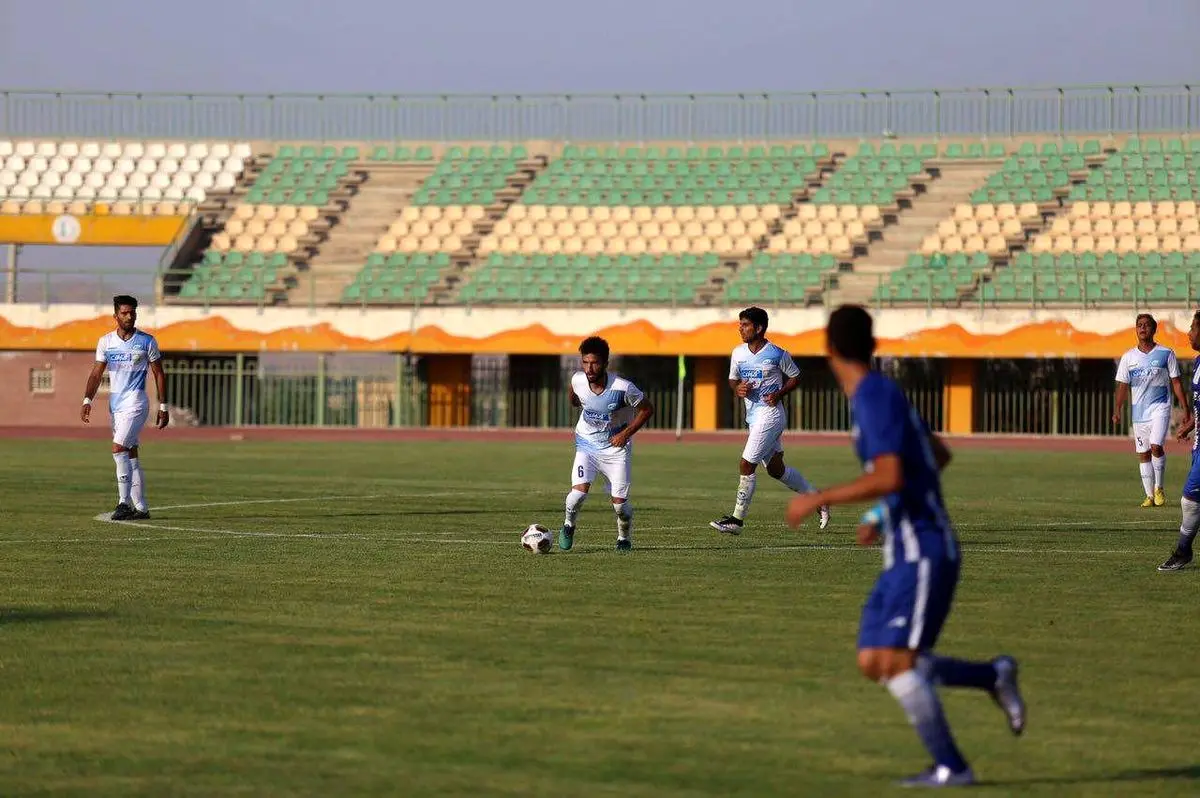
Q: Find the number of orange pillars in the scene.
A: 3